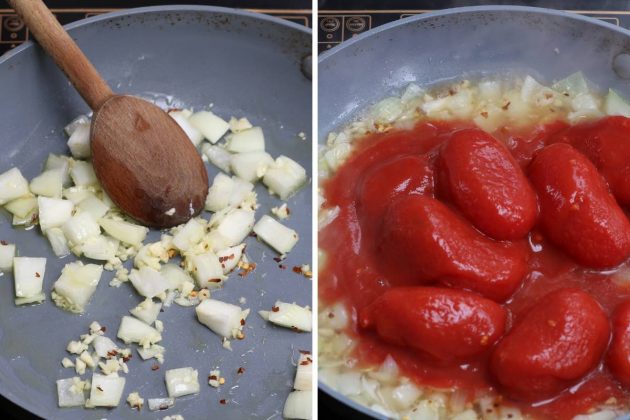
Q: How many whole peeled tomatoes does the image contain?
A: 8